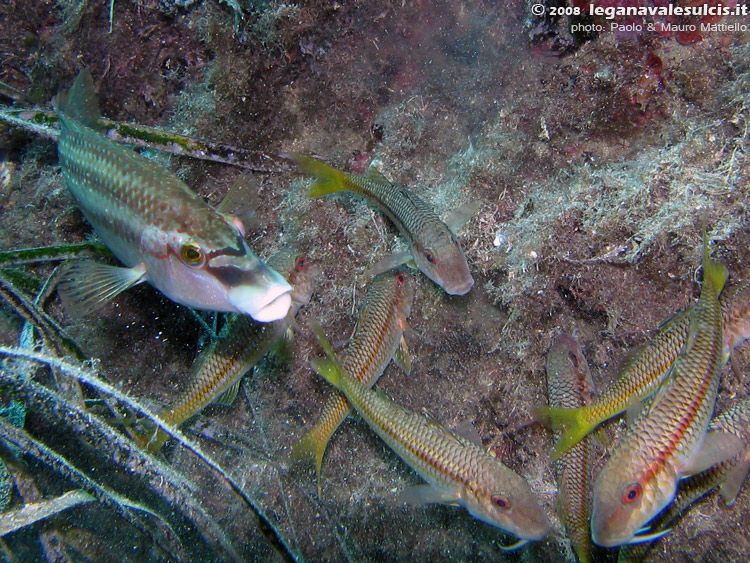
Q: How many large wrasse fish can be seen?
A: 1